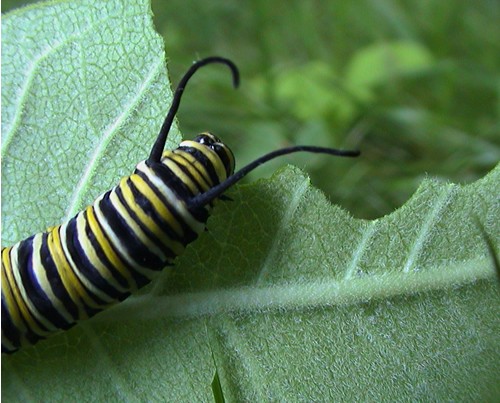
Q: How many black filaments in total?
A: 2